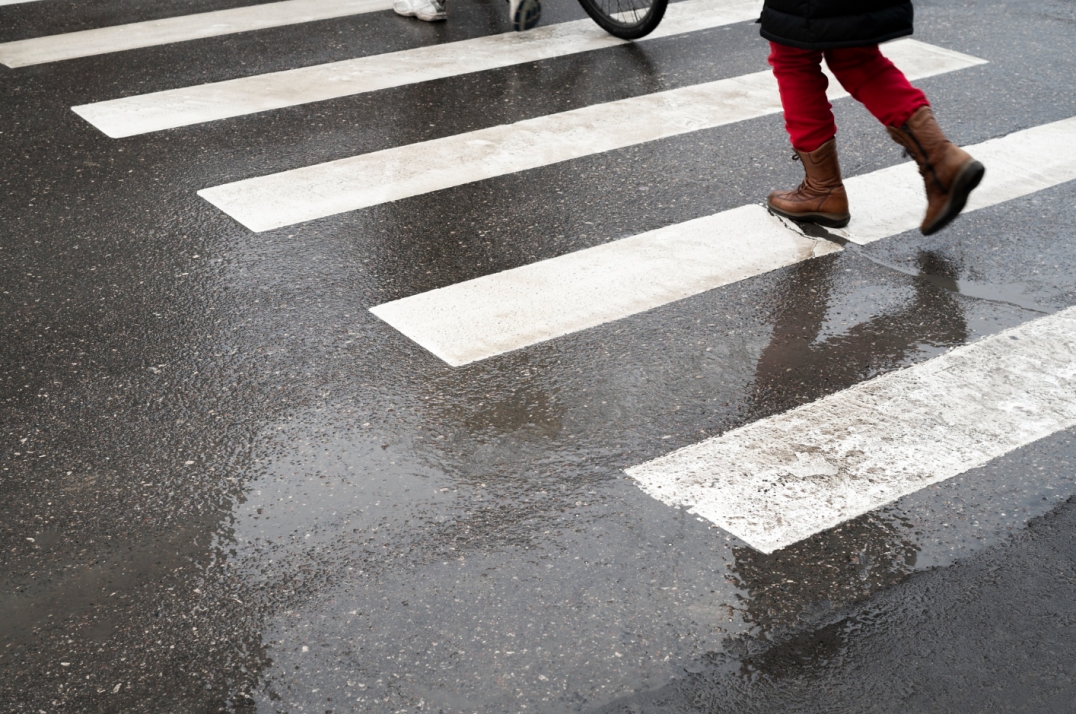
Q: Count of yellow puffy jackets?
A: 0